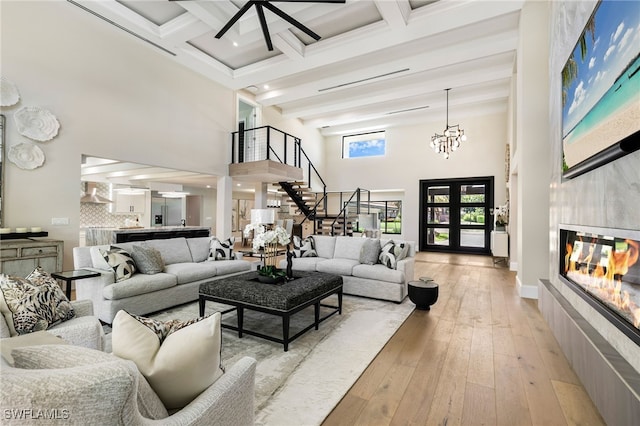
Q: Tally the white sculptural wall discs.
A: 3